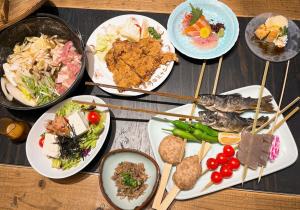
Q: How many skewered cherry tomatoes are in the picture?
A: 6